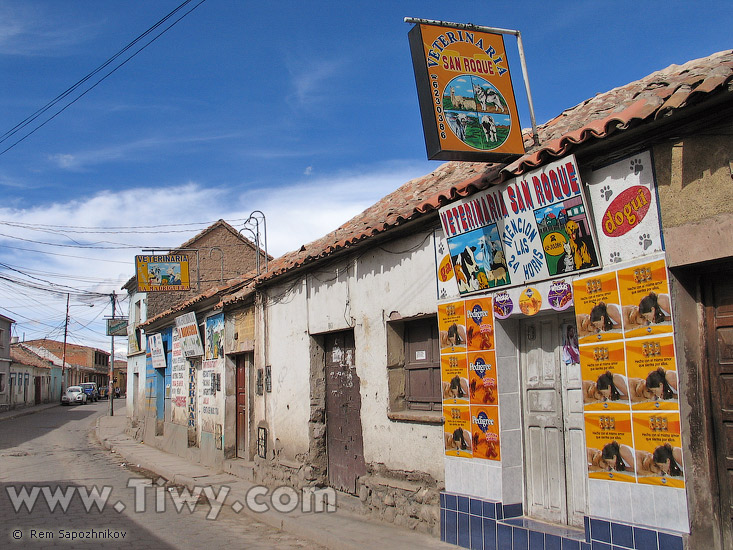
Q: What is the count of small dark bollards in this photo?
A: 0